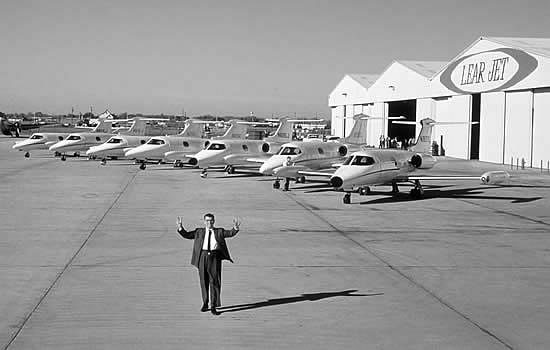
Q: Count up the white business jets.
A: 7